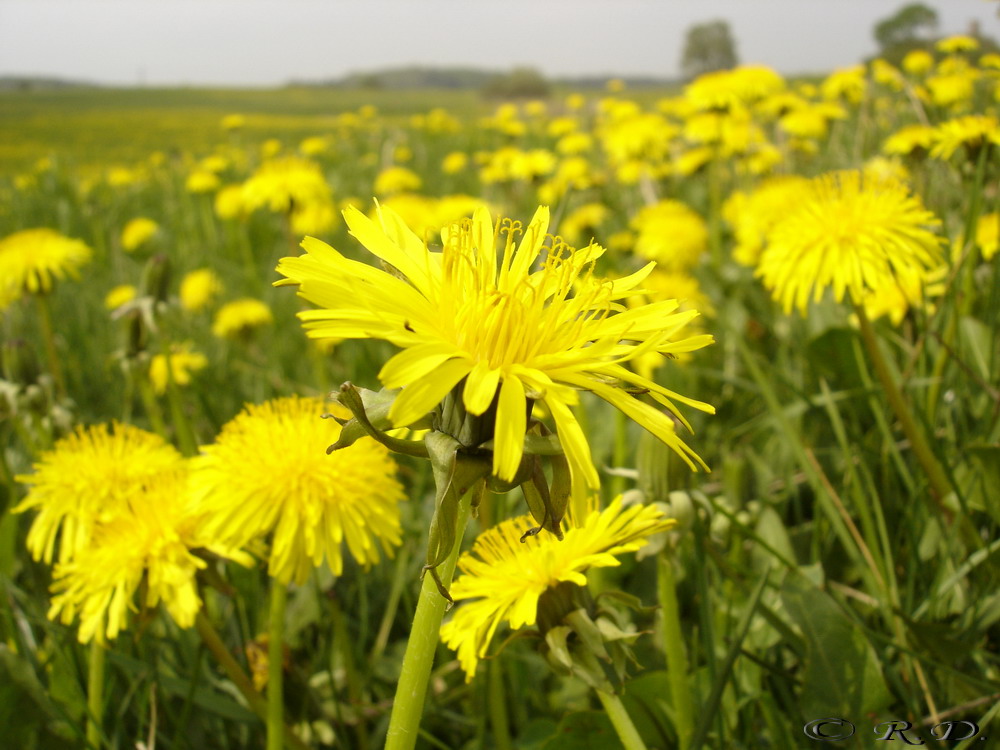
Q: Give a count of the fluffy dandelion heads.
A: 0